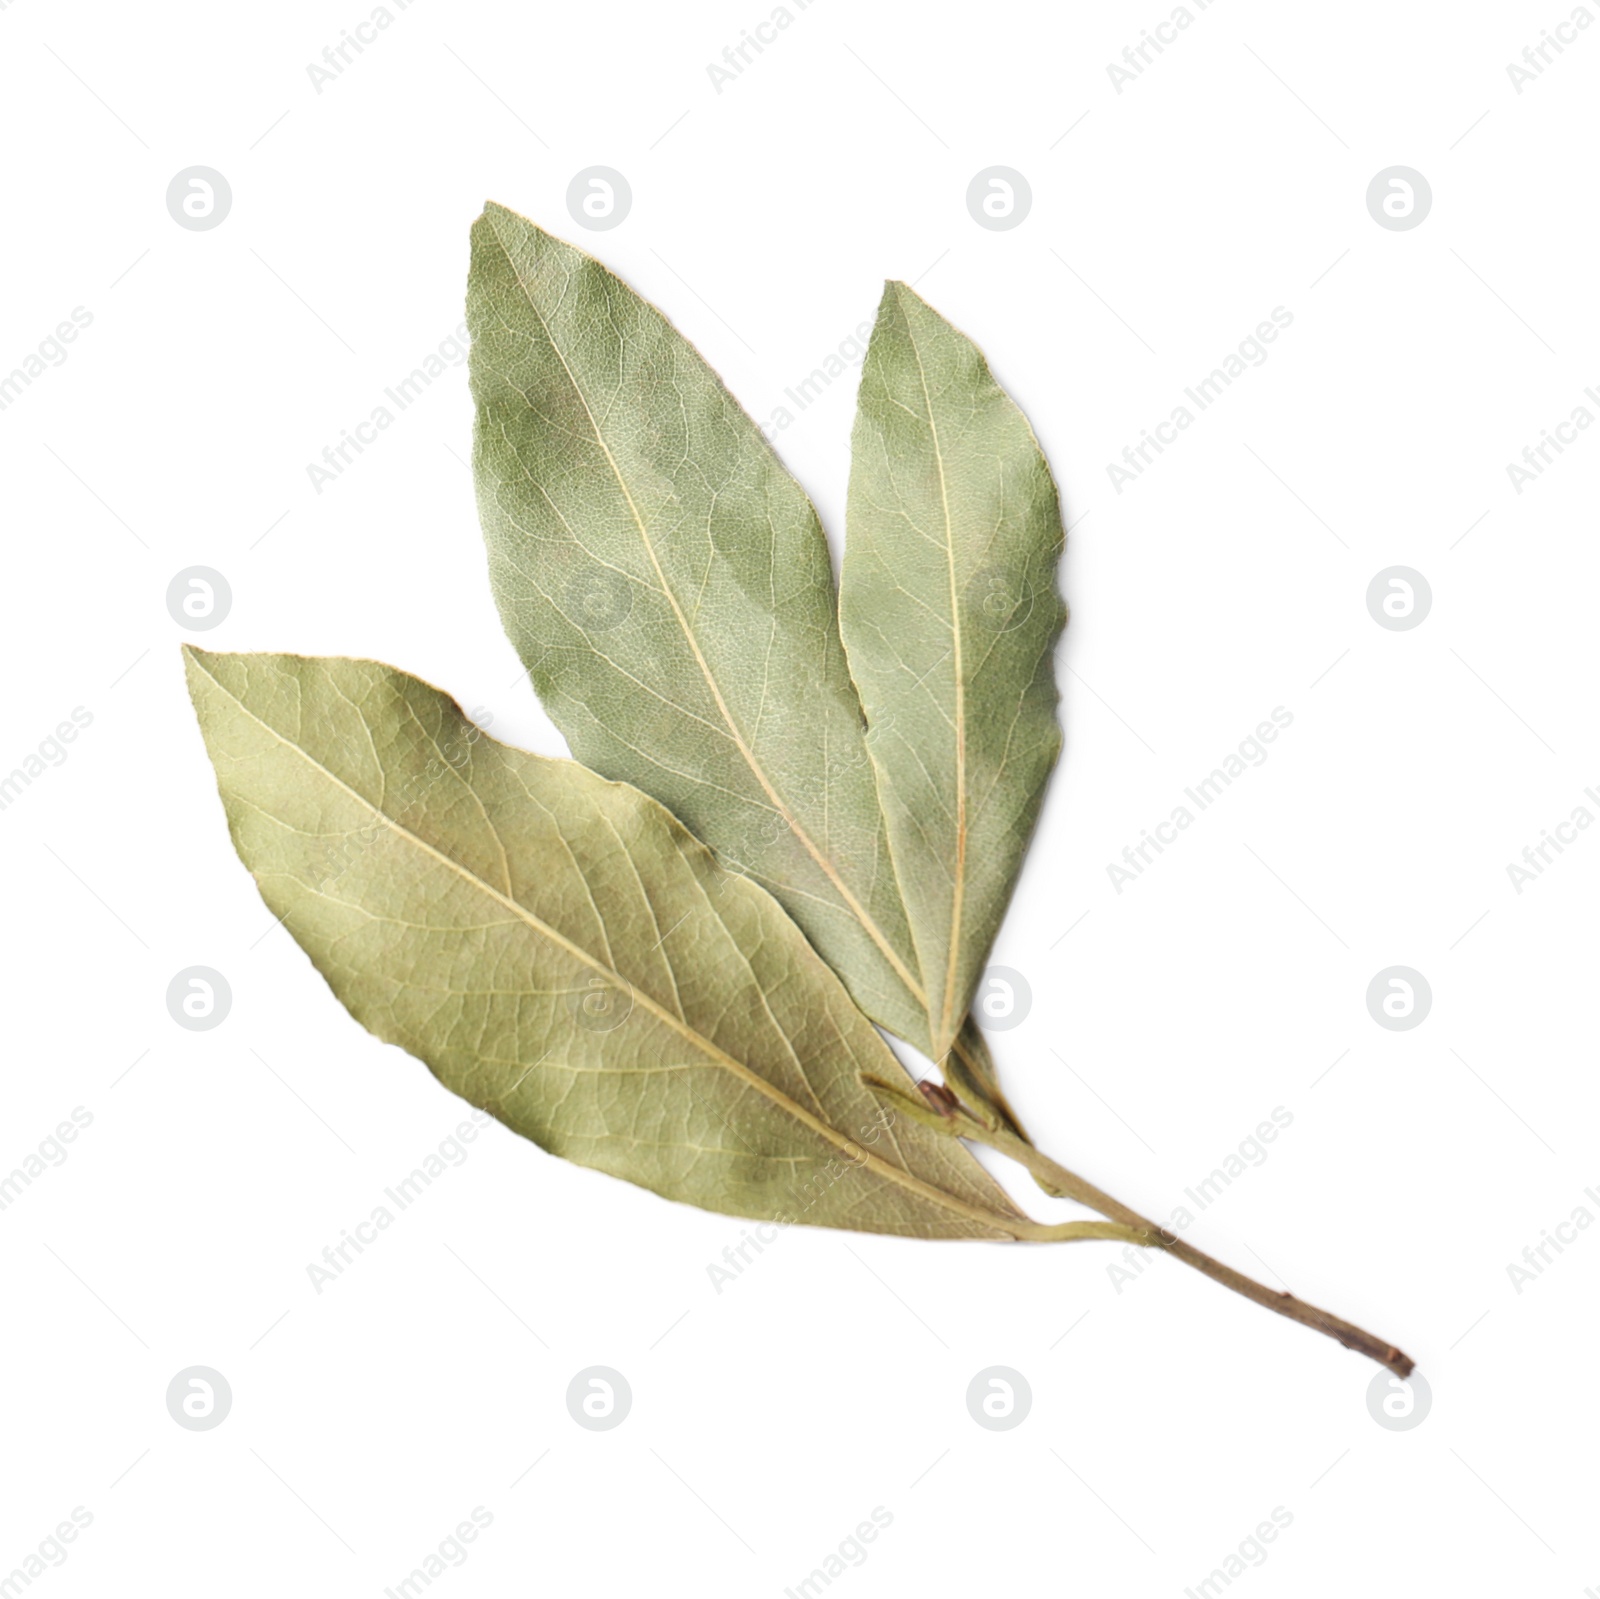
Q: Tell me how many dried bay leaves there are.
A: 3